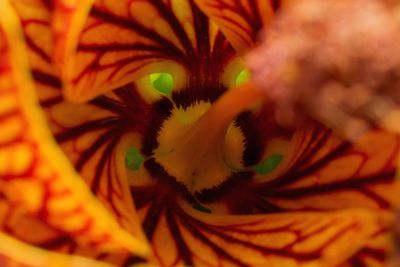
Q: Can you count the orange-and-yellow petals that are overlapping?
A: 5